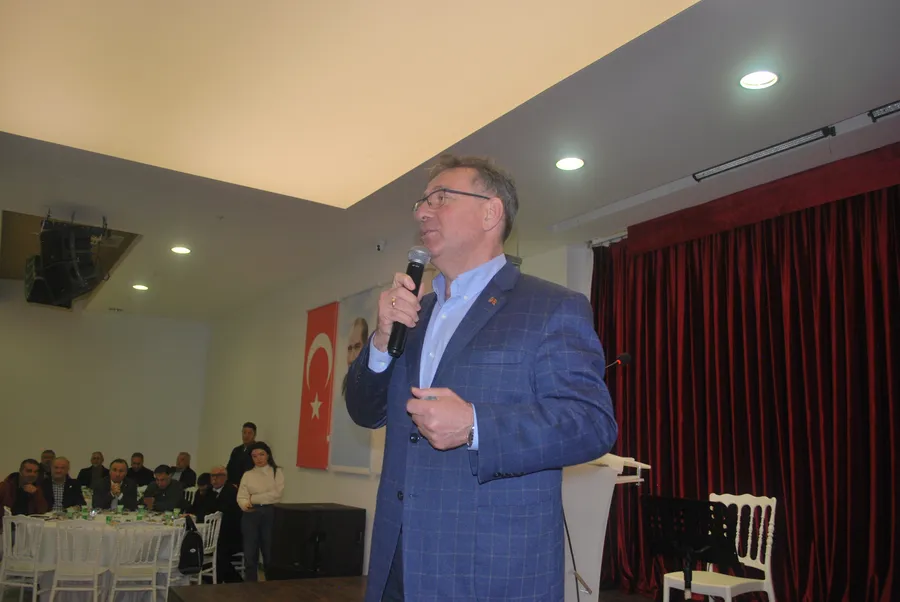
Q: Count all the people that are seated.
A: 10